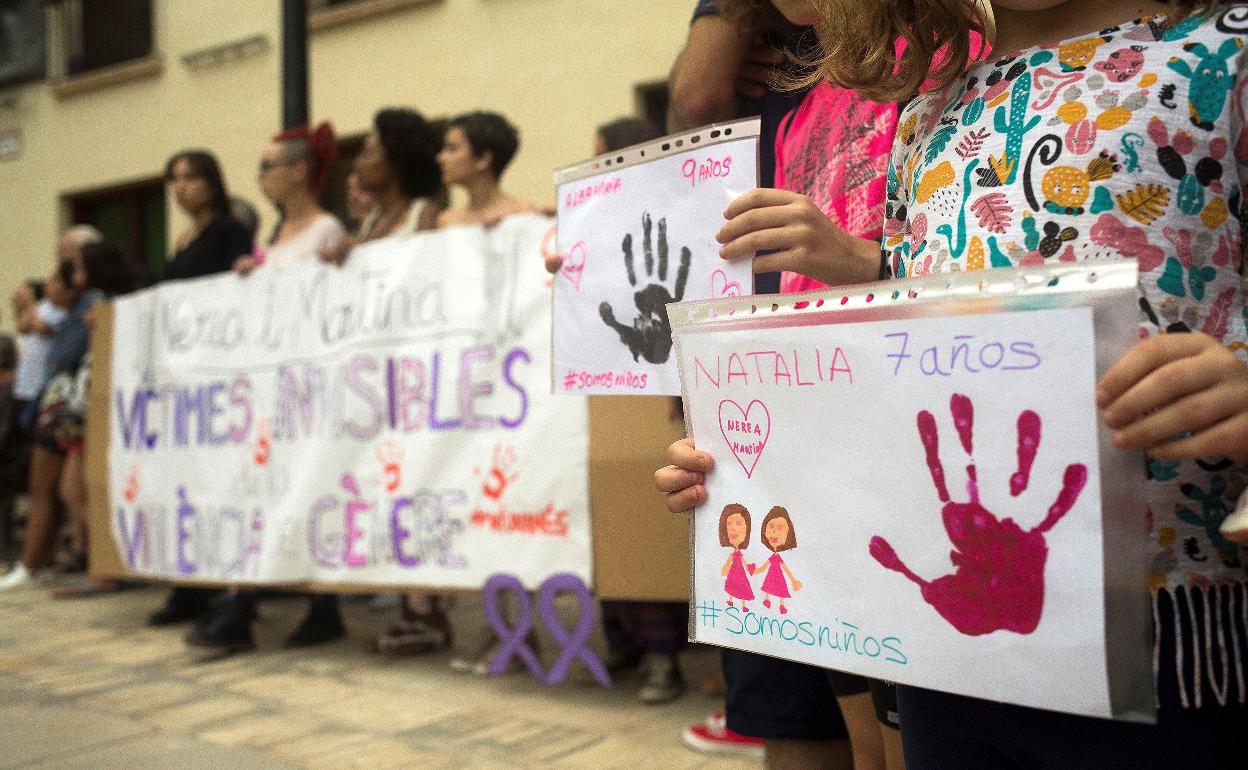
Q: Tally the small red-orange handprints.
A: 4